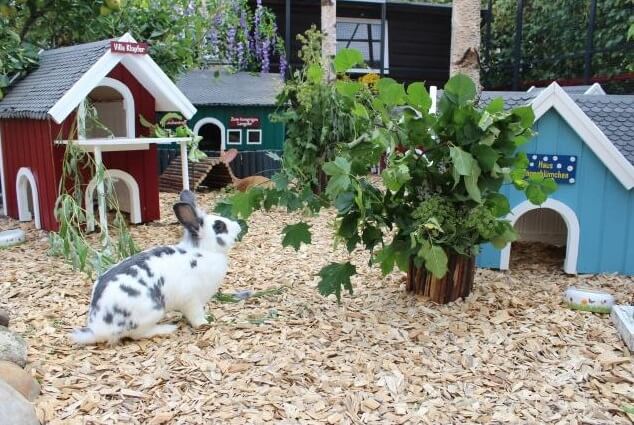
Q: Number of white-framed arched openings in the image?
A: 5